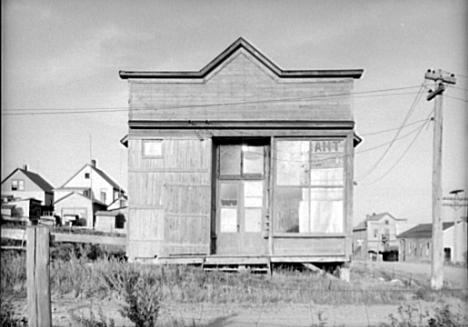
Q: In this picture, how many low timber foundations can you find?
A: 1